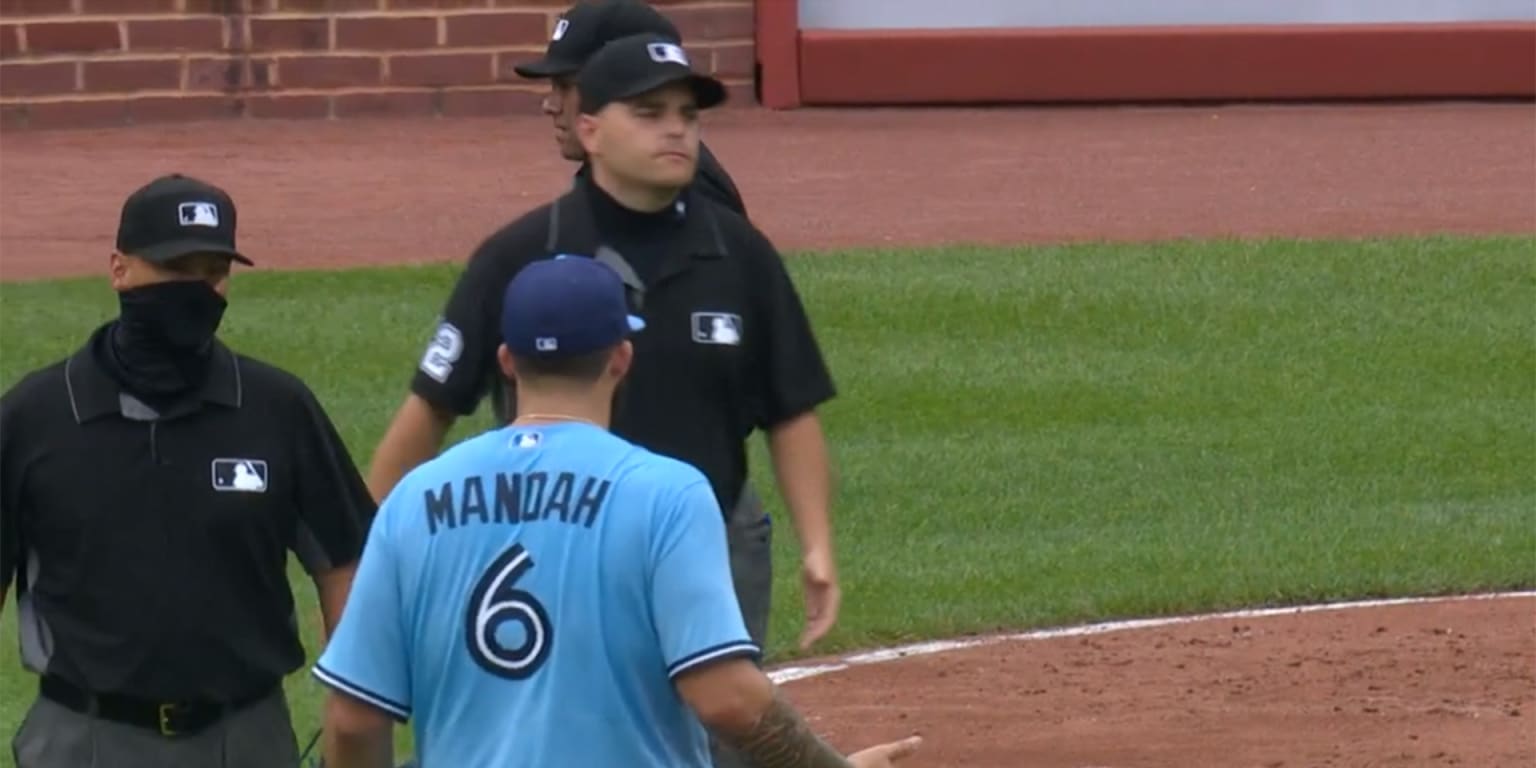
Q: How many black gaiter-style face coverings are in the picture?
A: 1